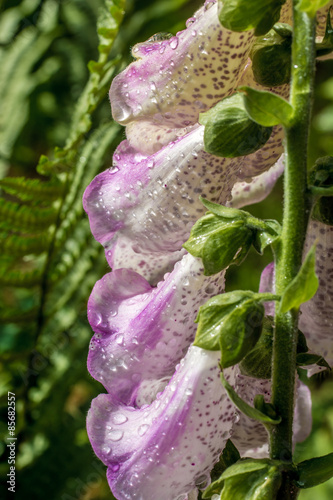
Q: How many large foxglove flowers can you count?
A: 4